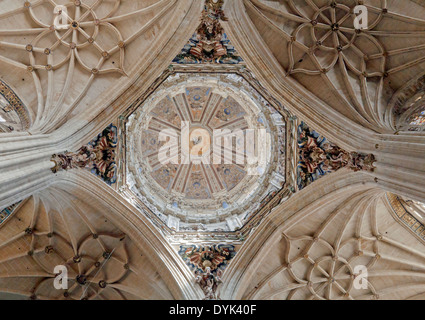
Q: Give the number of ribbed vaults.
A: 4